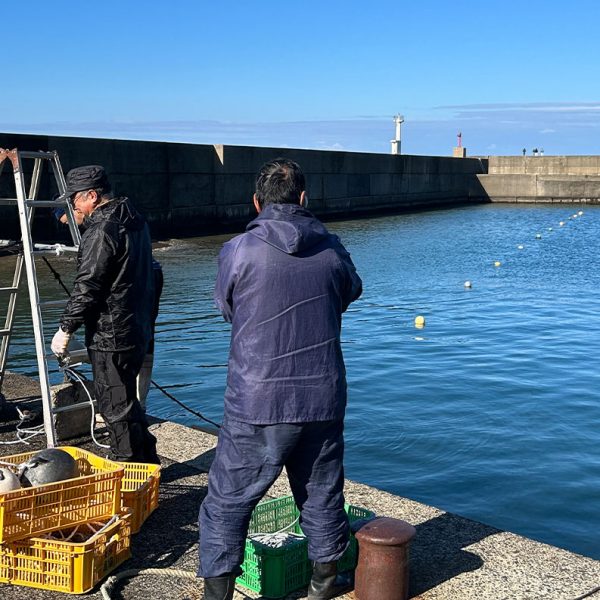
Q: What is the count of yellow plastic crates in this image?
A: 3